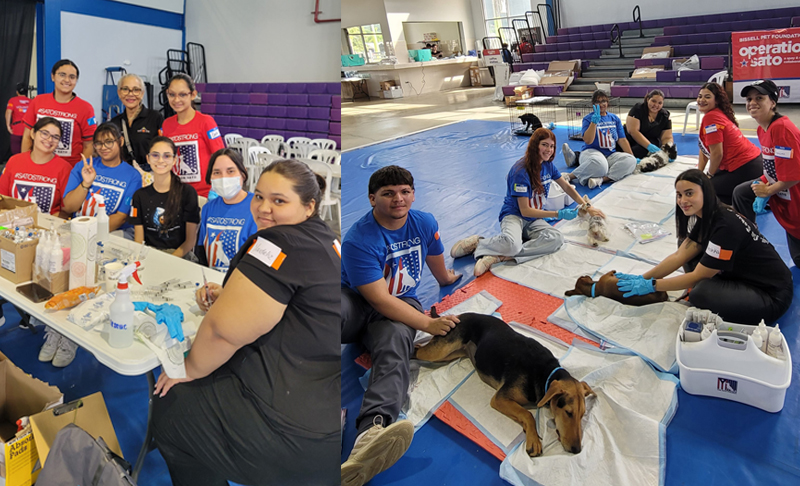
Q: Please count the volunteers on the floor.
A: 7